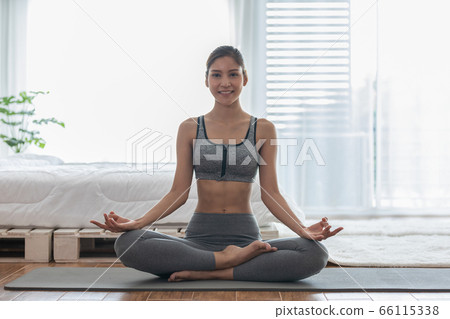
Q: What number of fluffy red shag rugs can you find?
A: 0